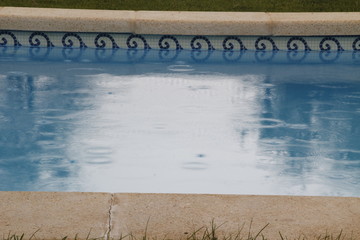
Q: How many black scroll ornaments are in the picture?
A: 12